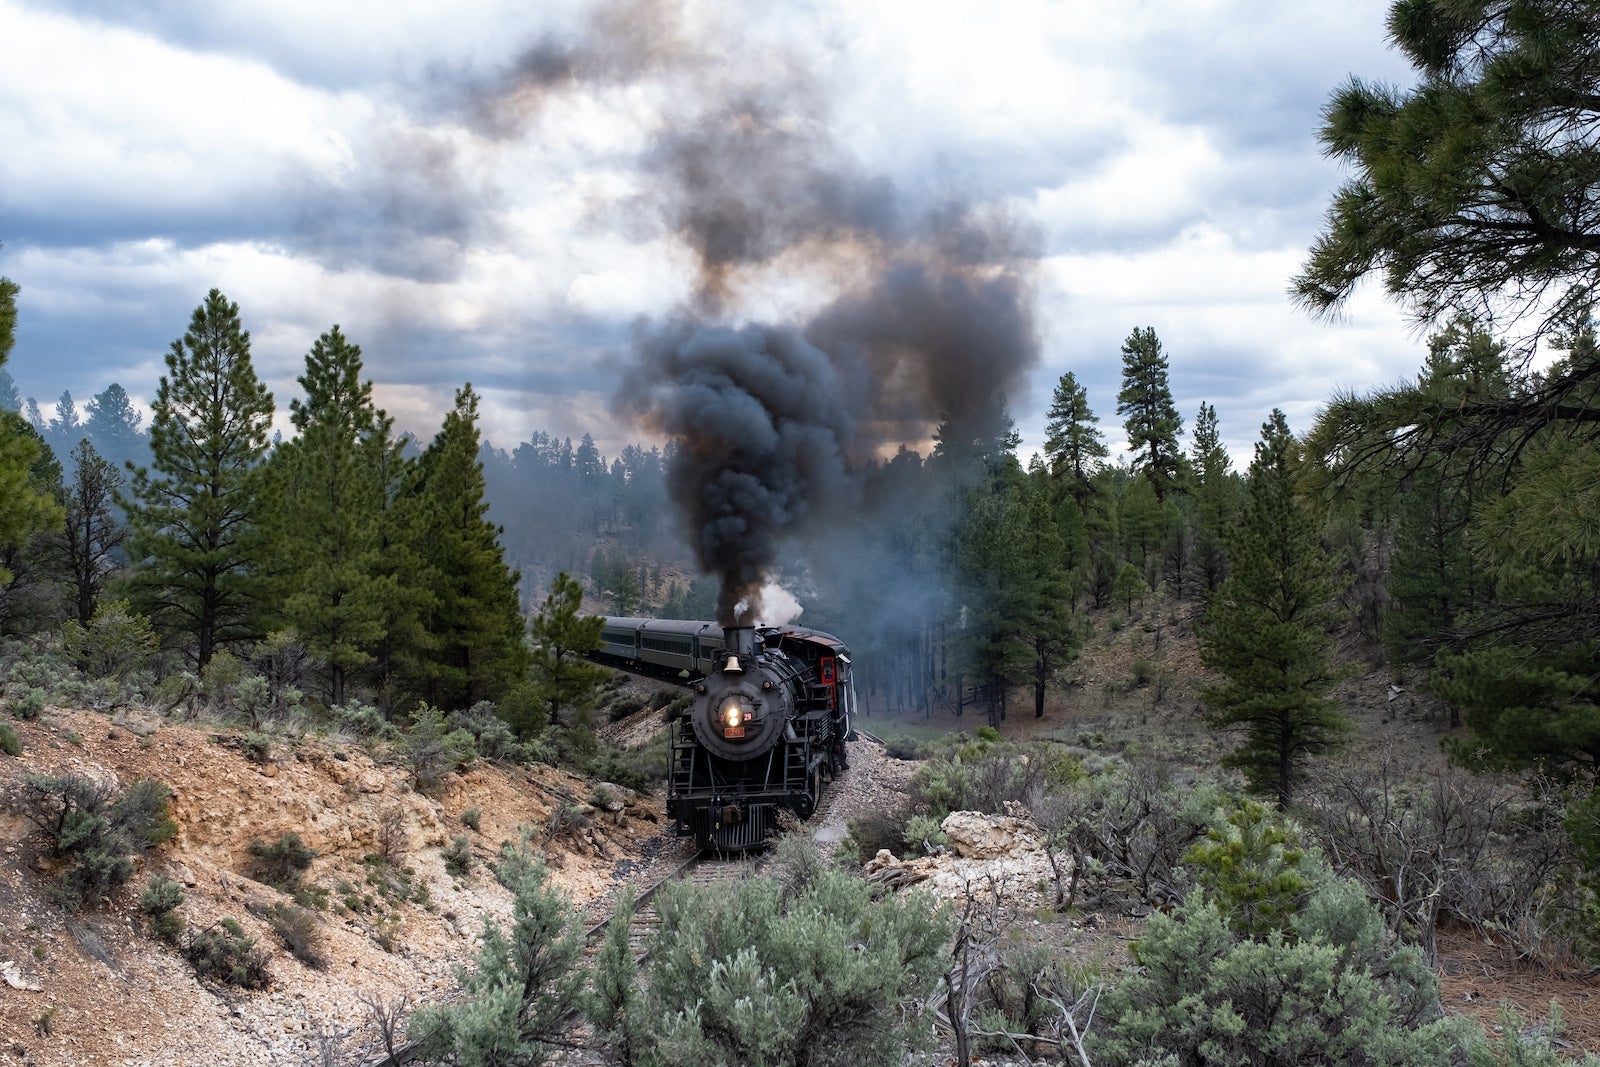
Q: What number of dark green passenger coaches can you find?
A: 3